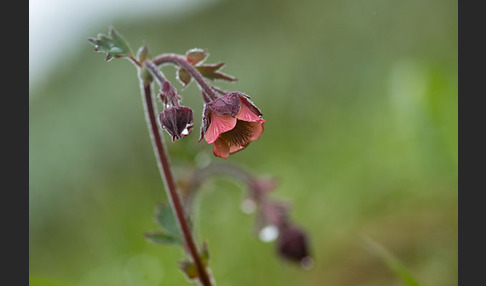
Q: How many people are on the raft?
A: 0